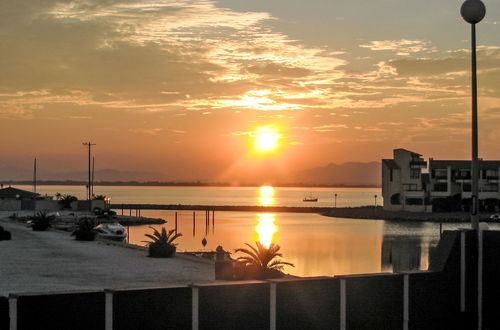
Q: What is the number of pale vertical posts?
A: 8